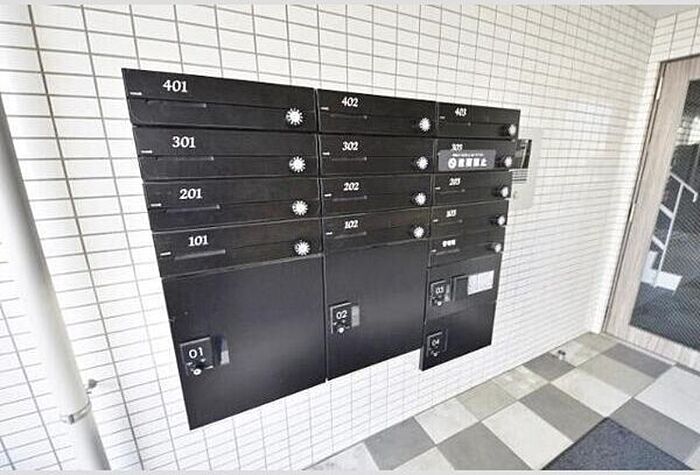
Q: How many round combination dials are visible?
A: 13